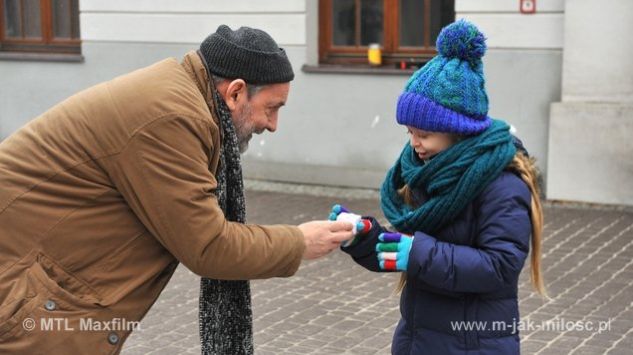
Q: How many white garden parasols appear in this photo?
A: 0